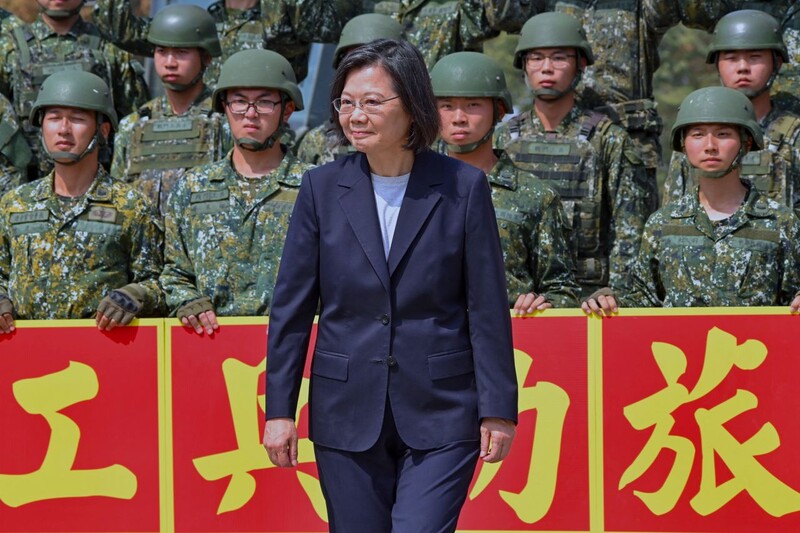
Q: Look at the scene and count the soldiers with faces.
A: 7